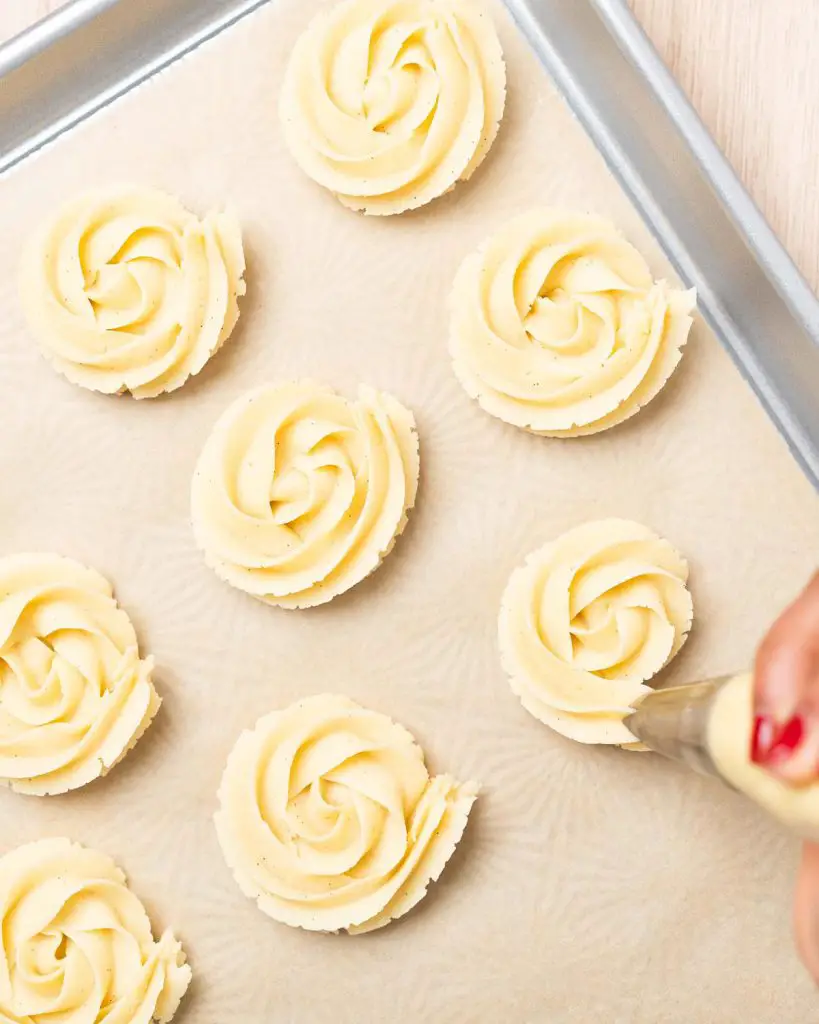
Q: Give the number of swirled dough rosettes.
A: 8